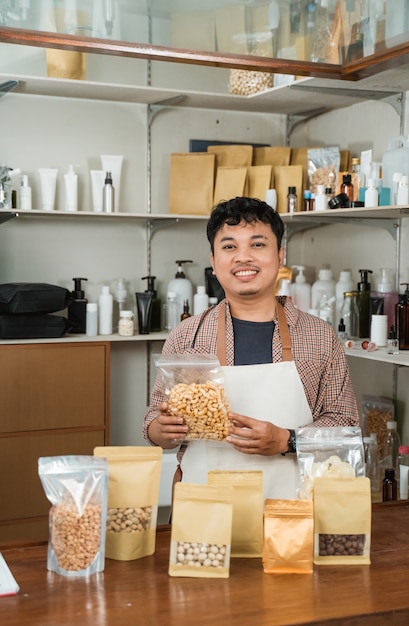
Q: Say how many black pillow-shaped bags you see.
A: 2